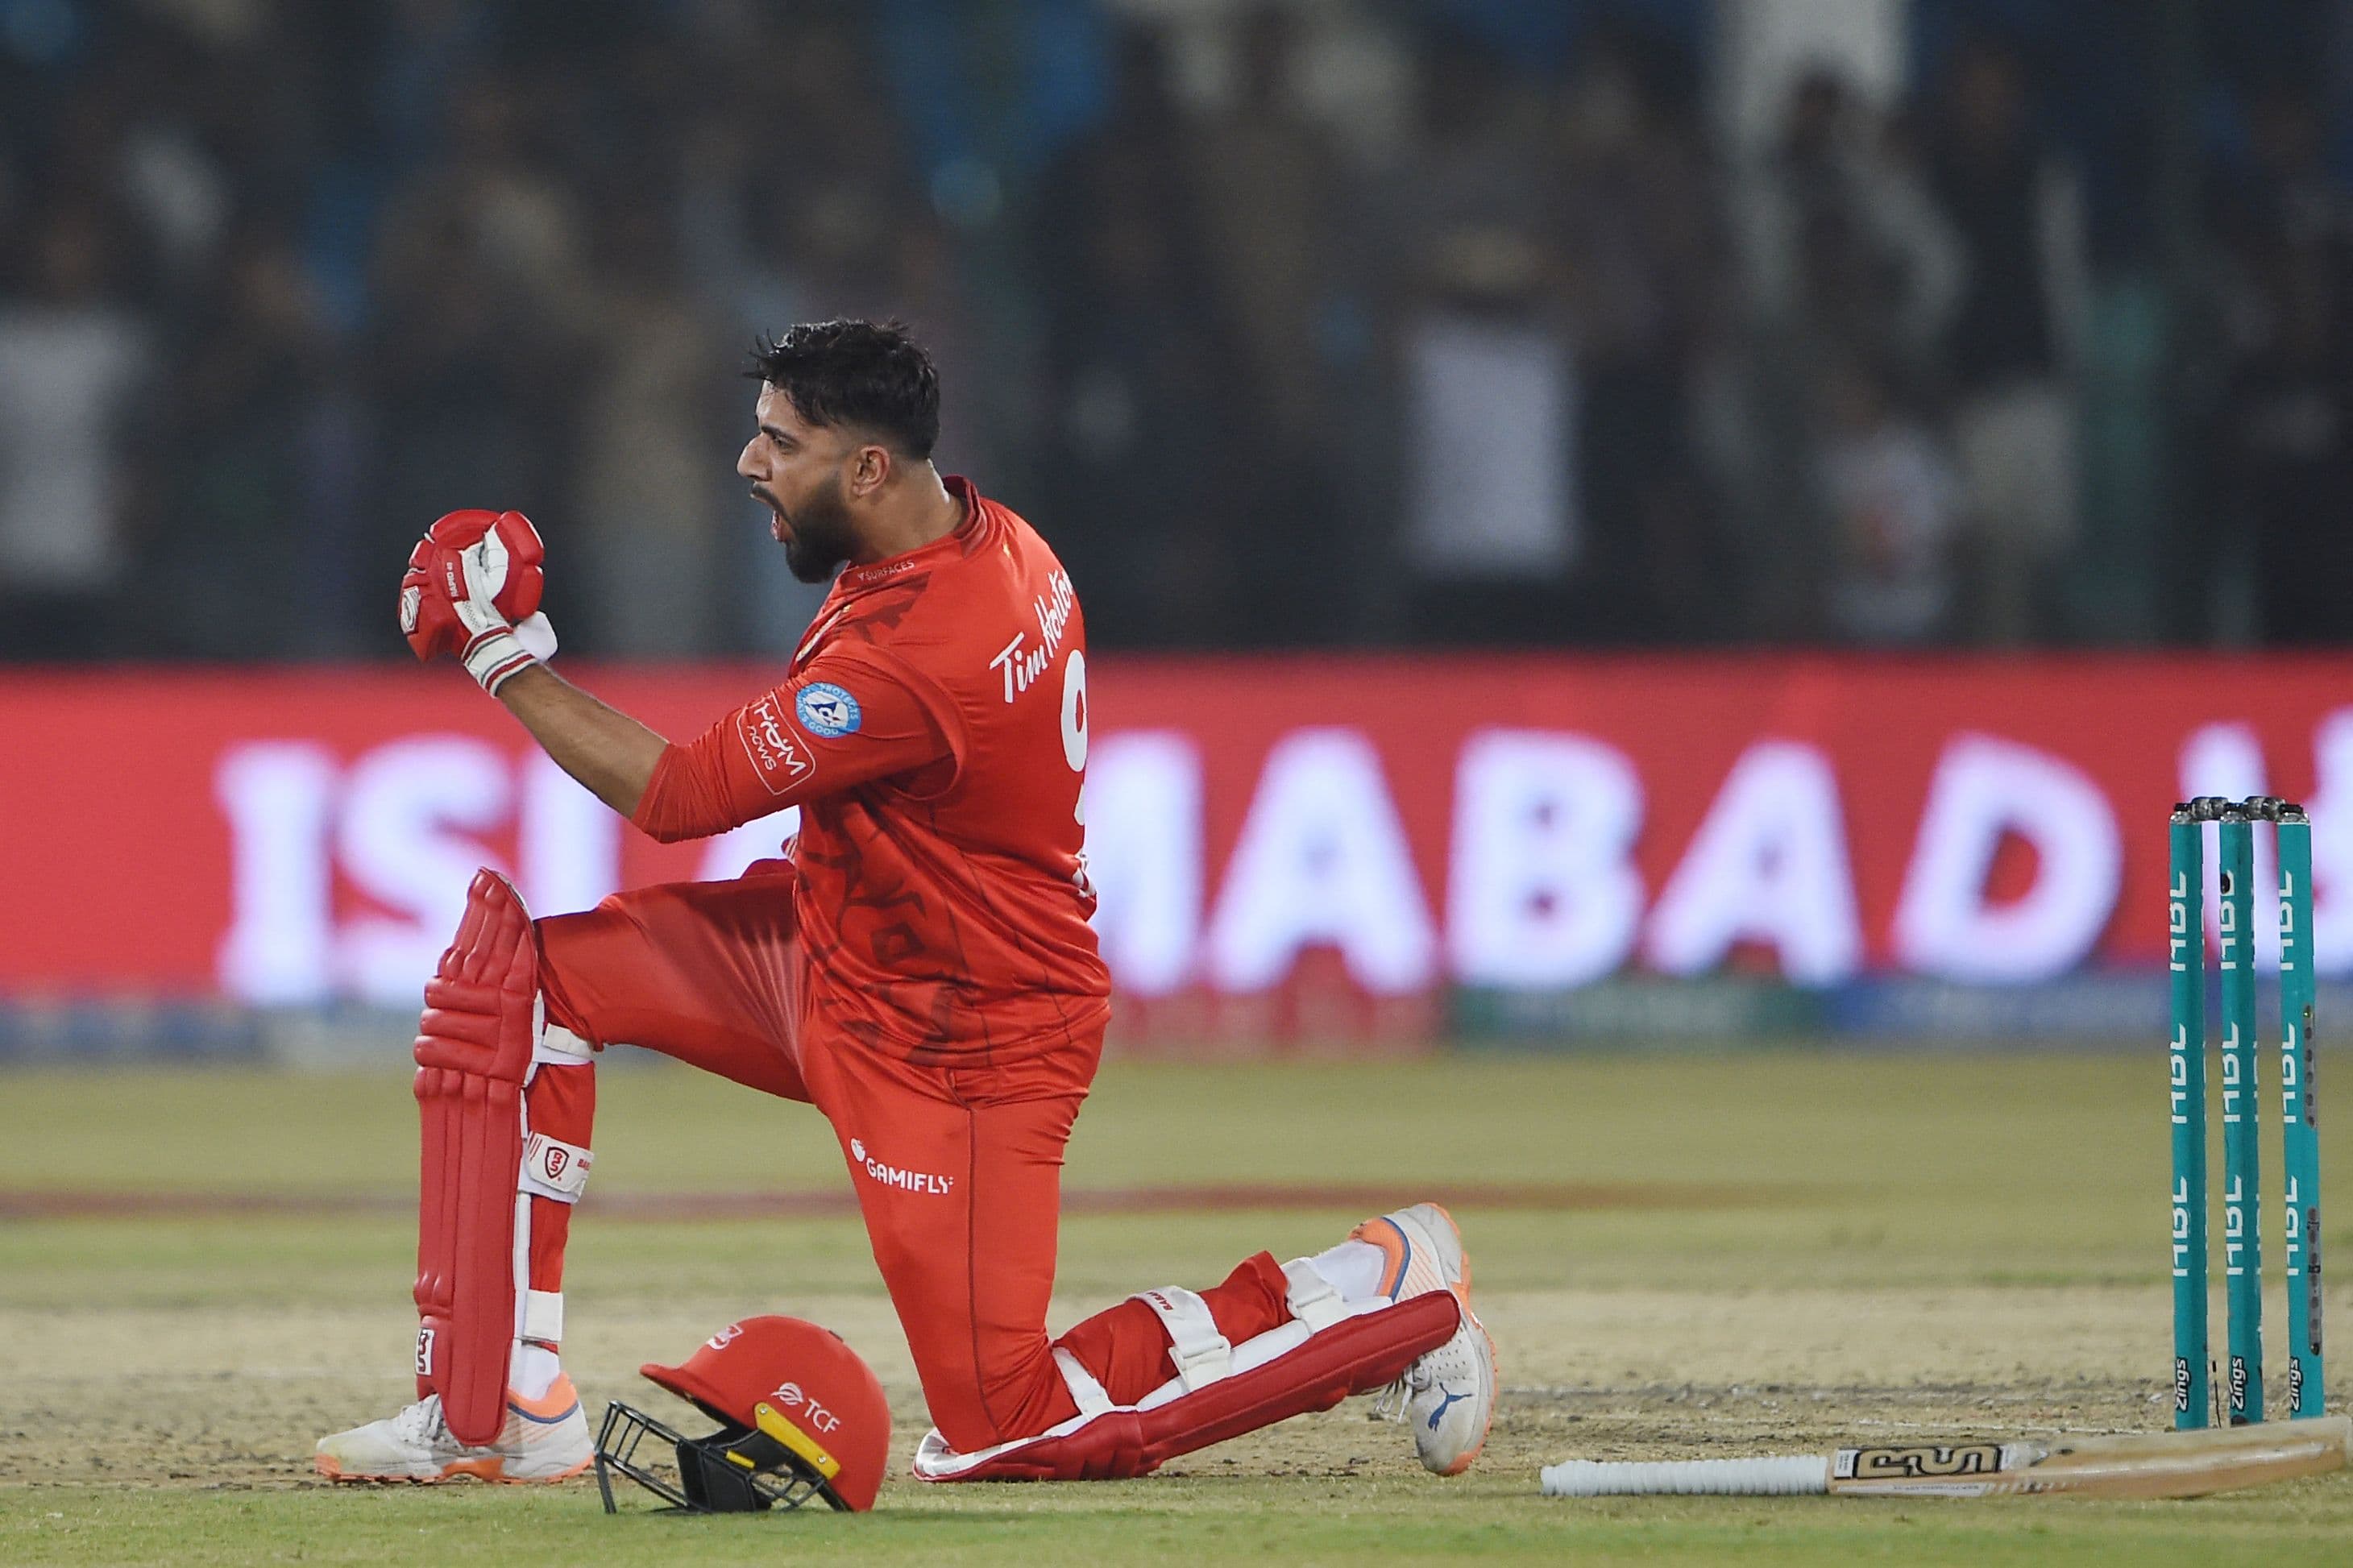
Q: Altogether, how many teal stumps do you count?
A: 3